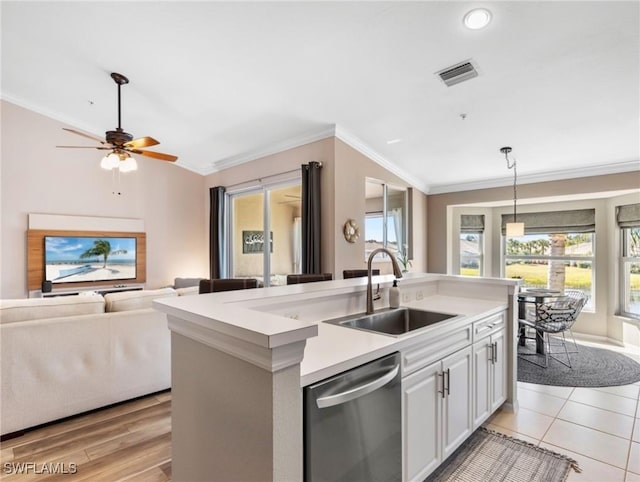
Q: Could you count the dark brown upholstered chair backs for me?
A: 3